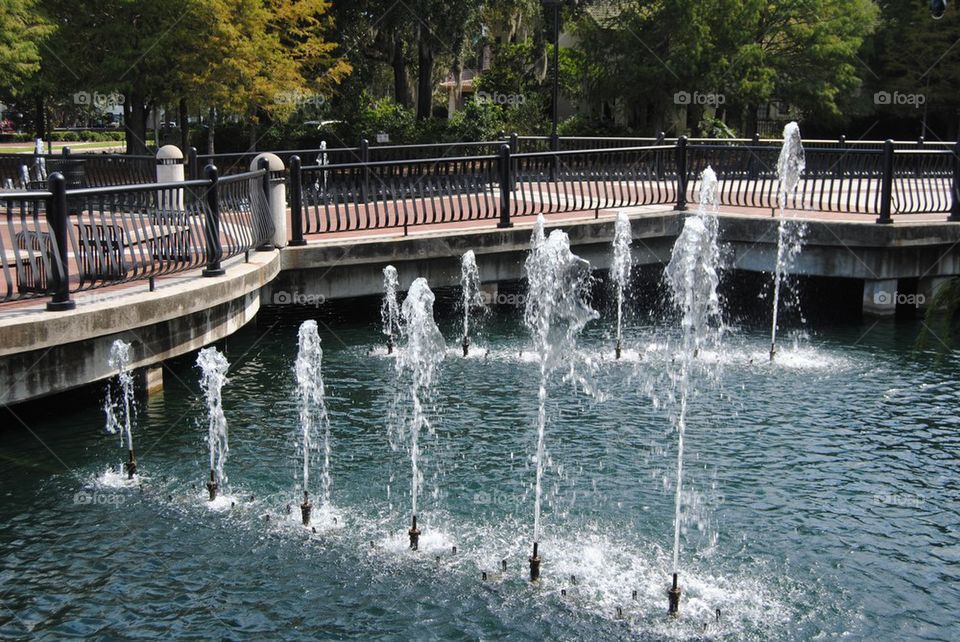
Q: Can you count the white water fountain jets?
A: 12